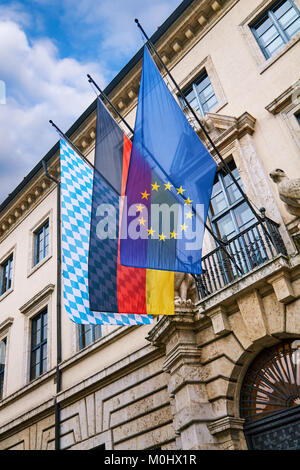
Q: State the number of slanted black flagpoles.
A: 3